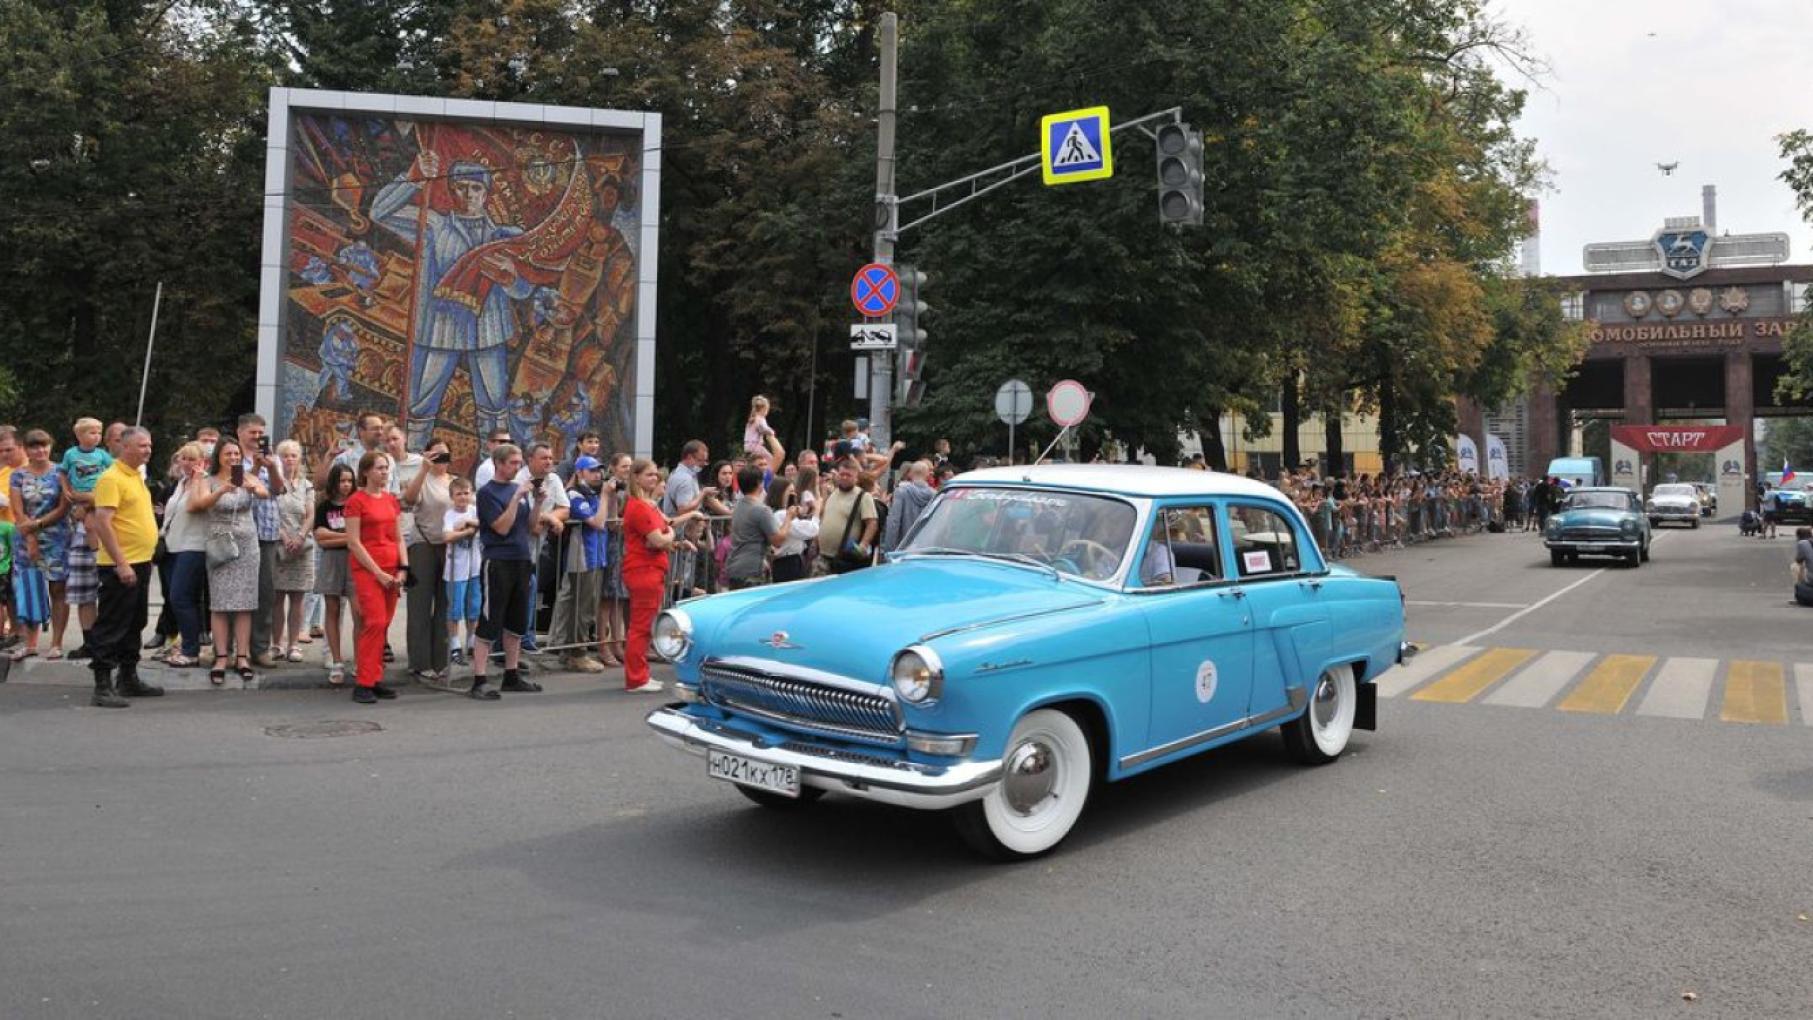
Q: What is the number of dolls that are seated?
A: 0